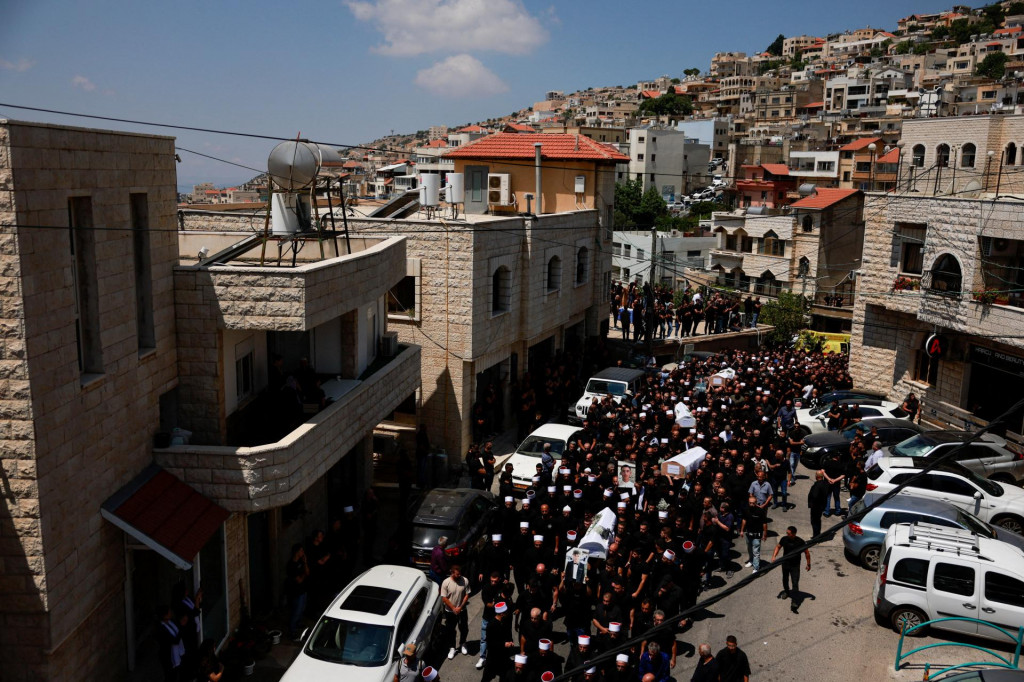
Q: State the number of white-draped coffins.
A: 4